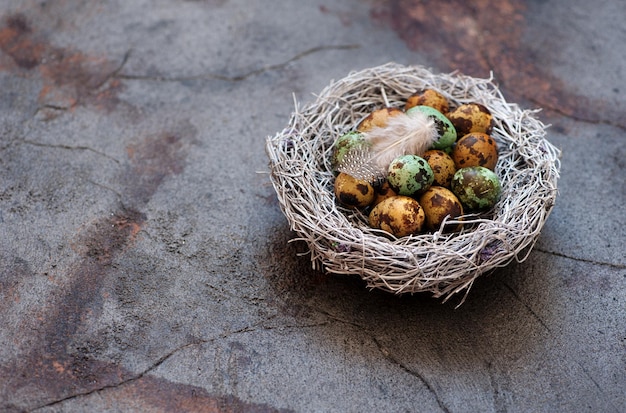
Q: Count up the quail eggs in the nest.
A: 13